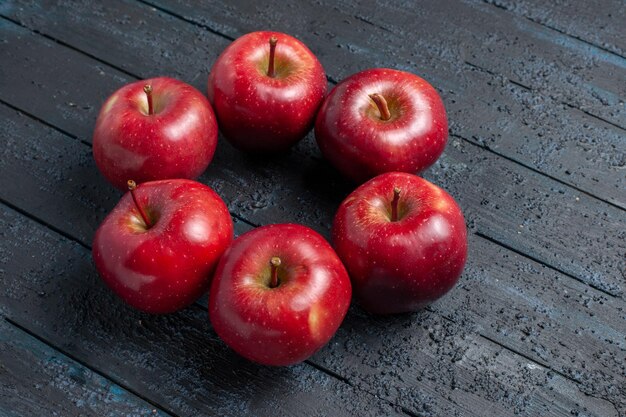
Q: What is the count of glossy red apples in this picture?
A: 6